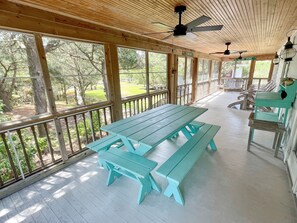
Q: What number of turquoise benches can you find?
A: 4